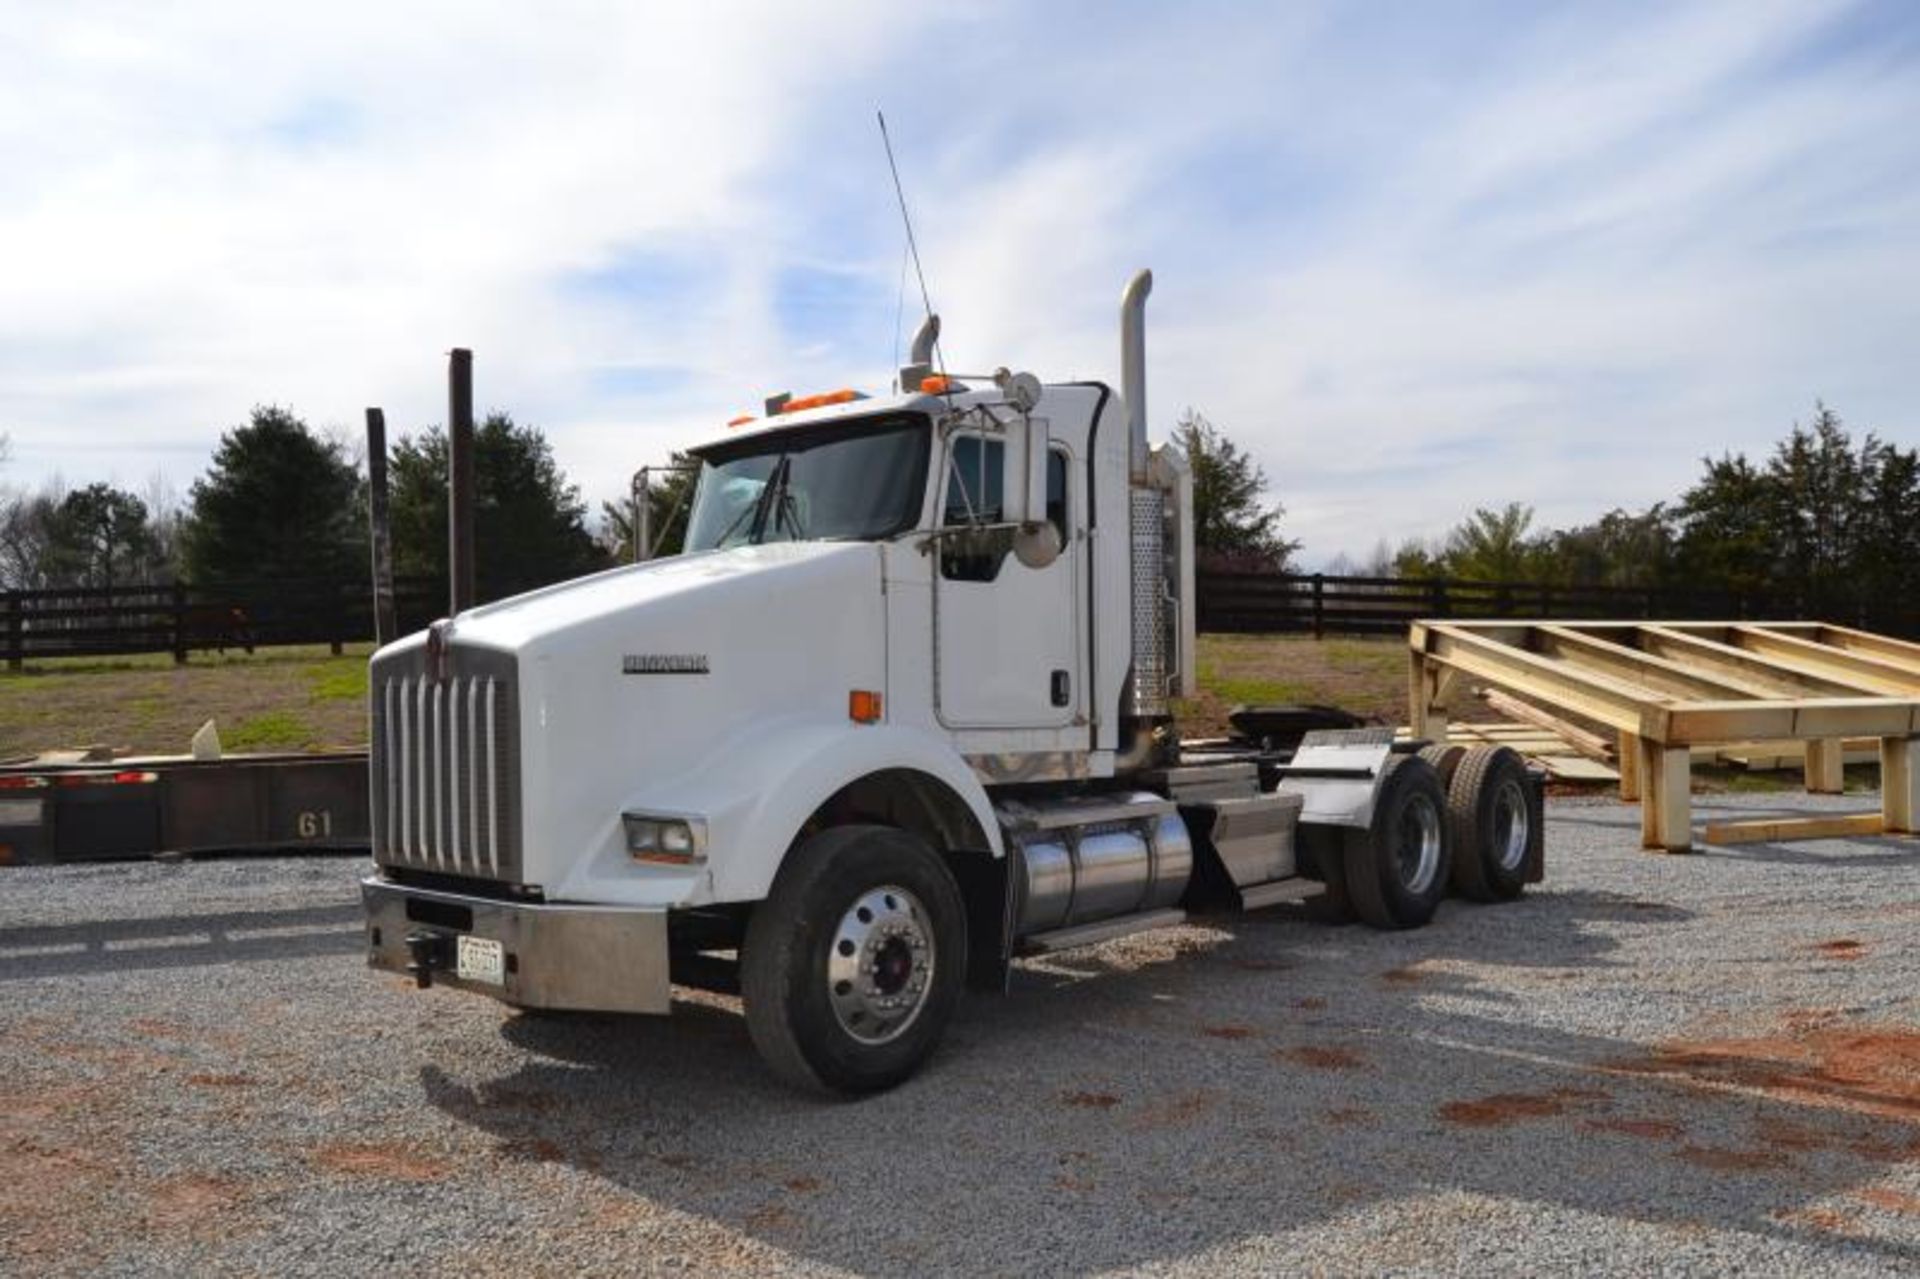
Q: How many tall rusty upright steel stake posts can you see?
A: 2